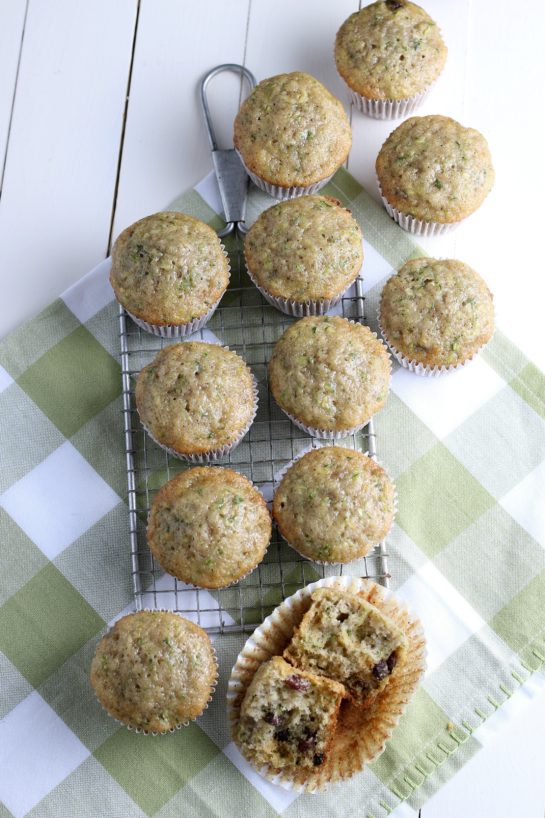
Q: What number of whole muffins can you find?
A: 11